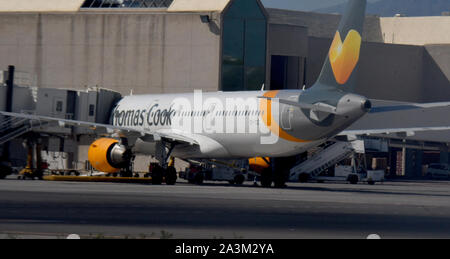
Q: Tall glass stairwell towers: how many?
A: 1